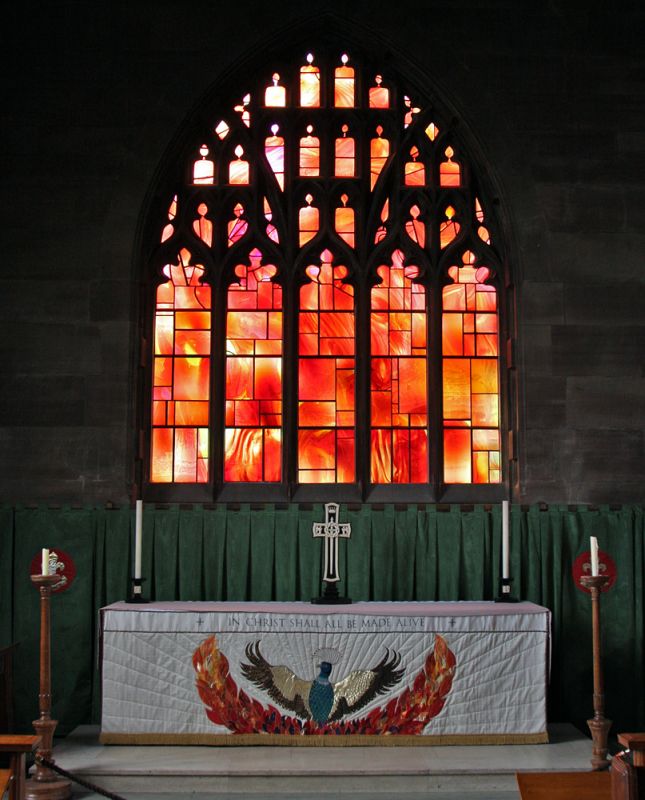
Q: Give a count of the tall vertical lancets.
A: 5